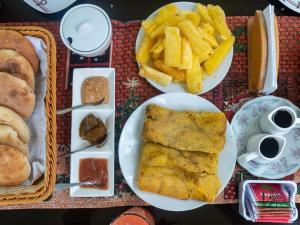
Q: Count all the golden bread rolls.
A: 6